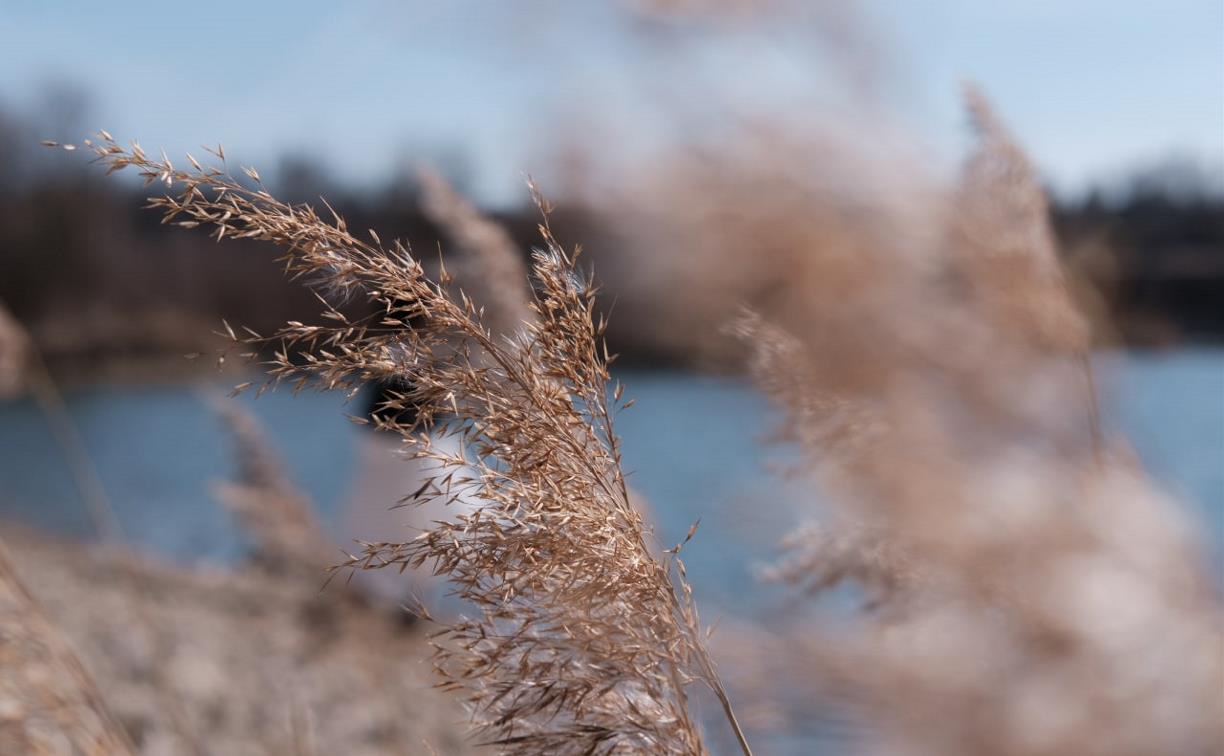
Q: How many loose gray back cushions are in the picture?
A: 0